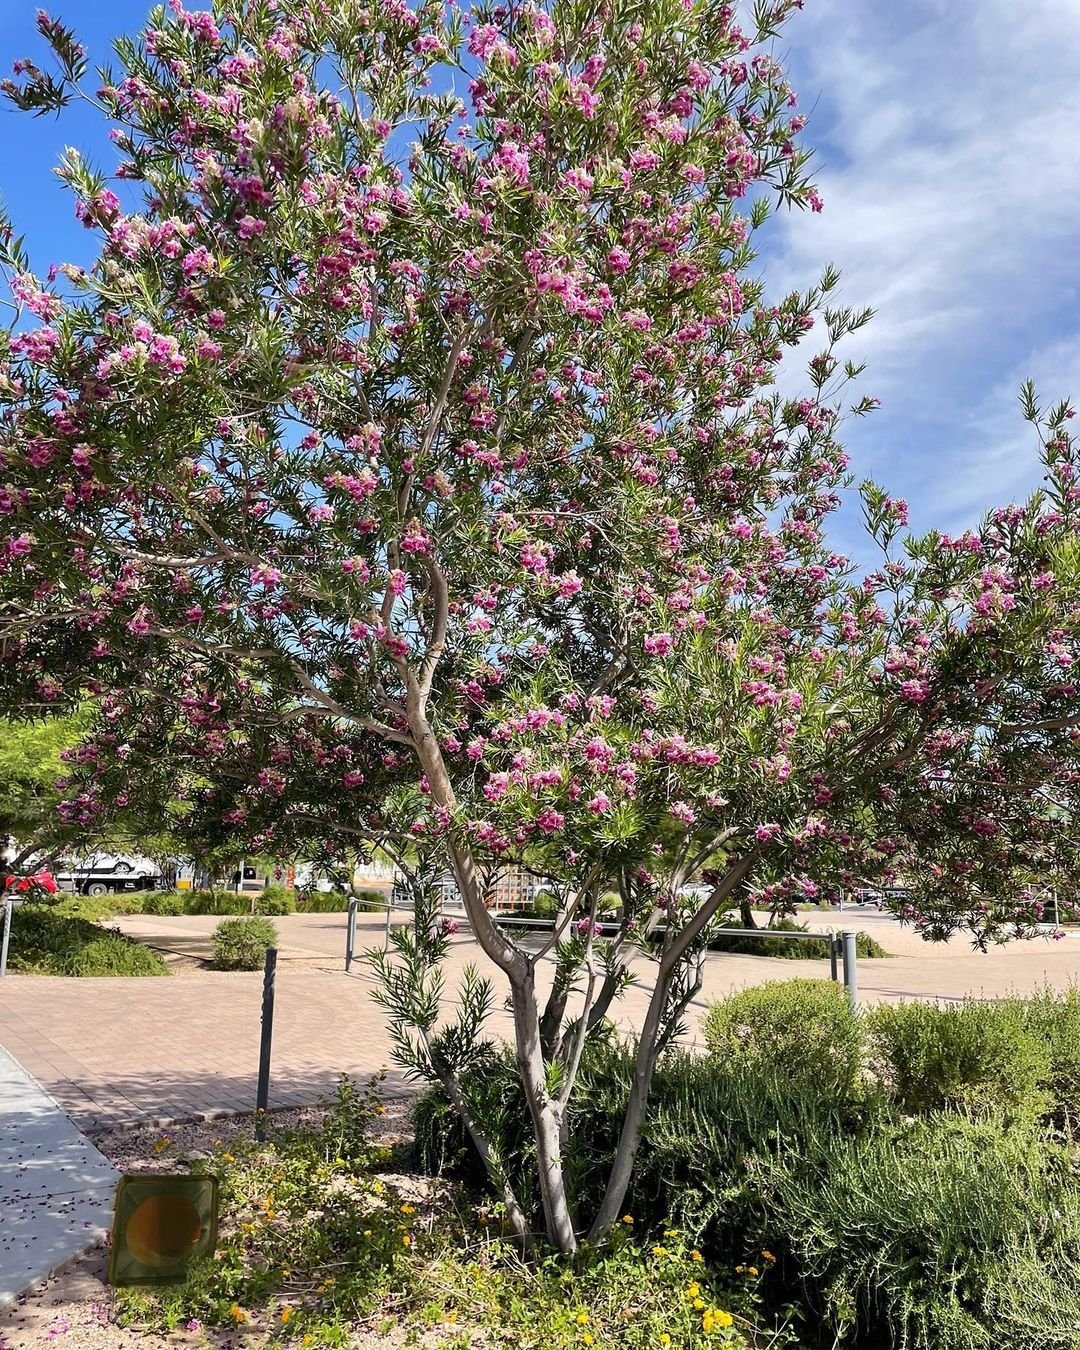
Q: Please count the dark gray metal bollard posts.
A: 1